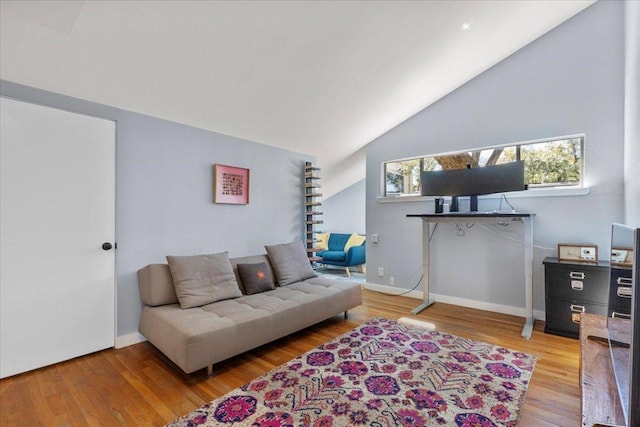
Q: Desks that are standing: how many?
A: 1